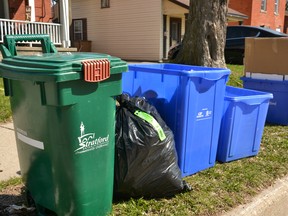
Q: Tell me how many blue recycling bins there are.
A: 3